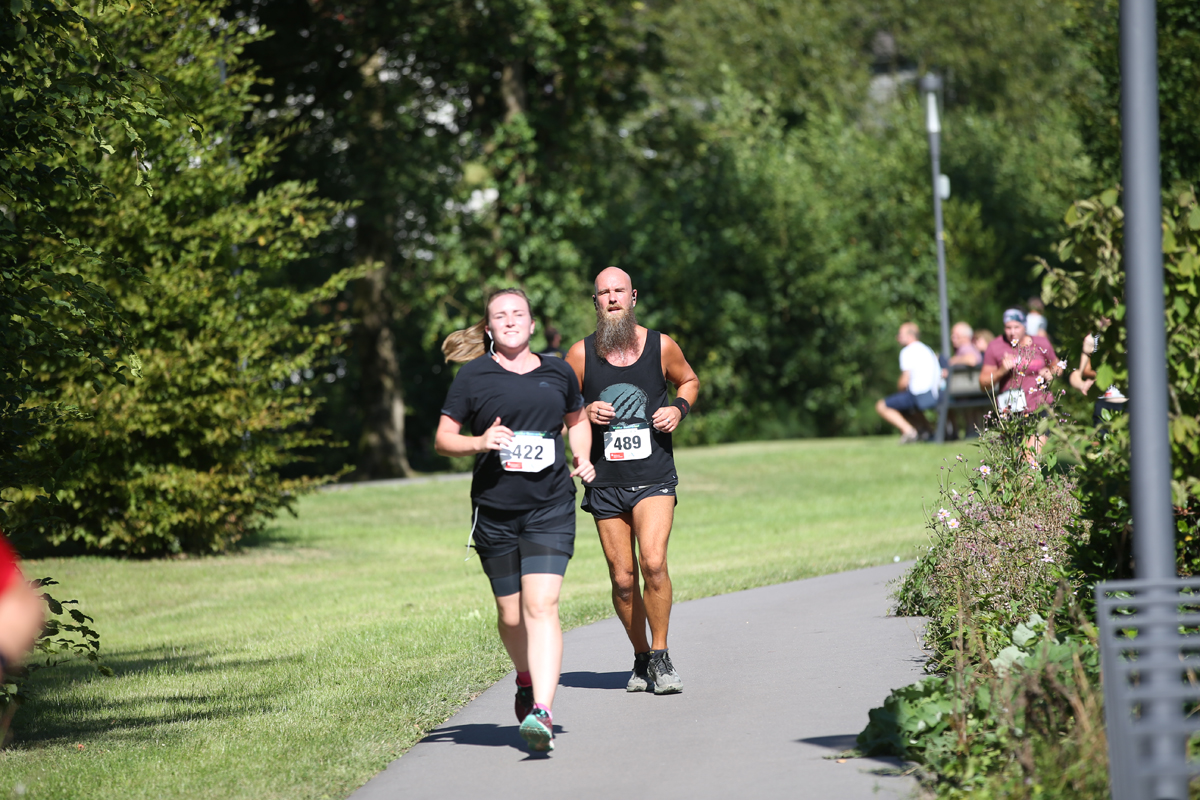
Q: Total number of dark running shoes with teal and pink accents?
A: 2